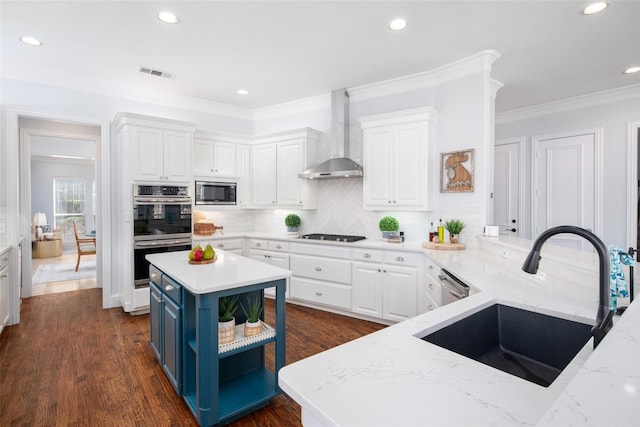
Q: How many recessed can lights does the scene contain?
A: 6